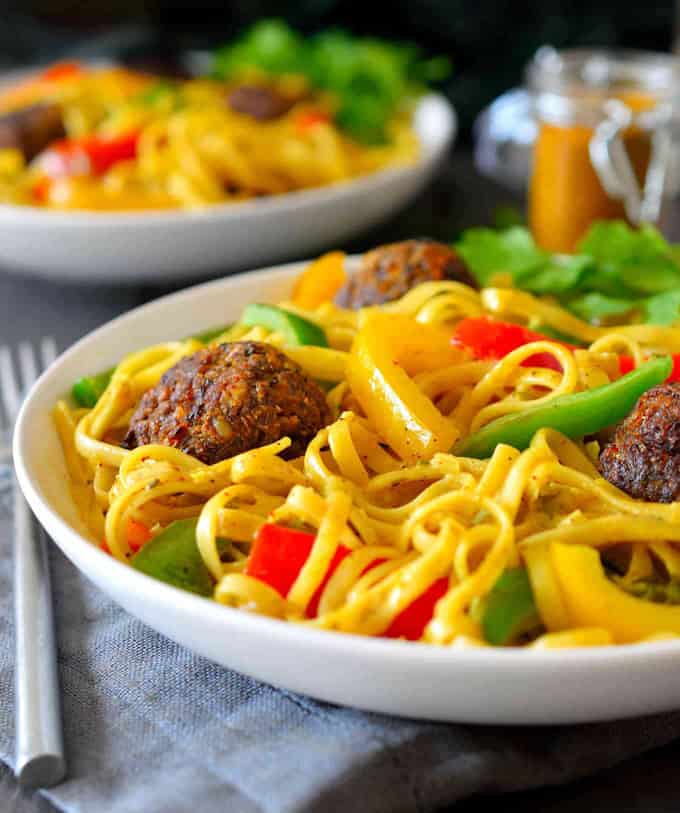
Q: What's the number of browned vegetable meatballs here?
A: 5